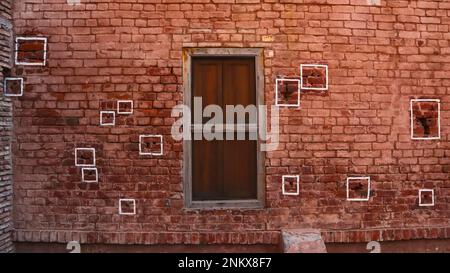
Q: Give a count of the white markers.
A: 14